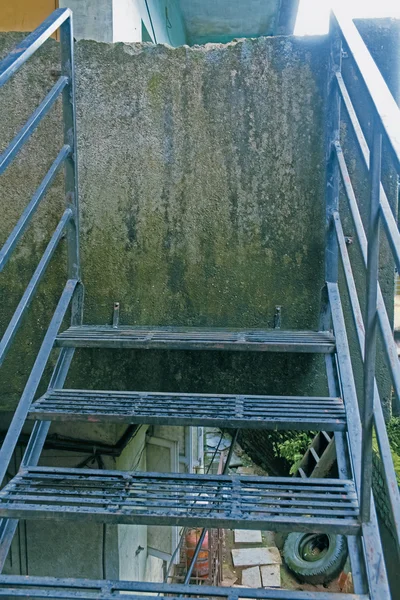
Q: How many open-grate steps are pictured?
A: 4